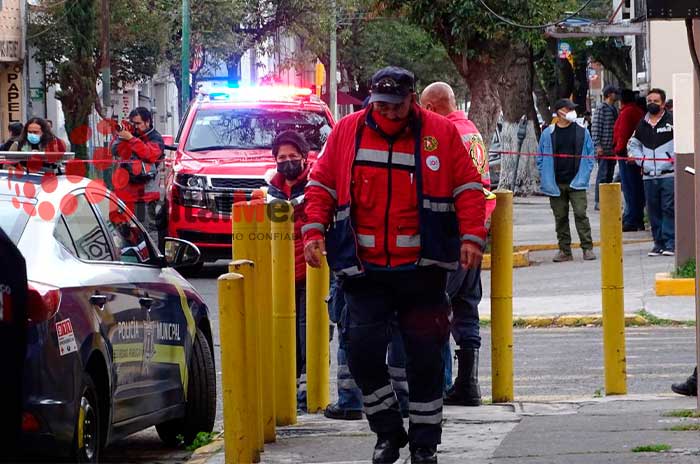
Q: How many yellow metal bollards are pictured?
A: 8